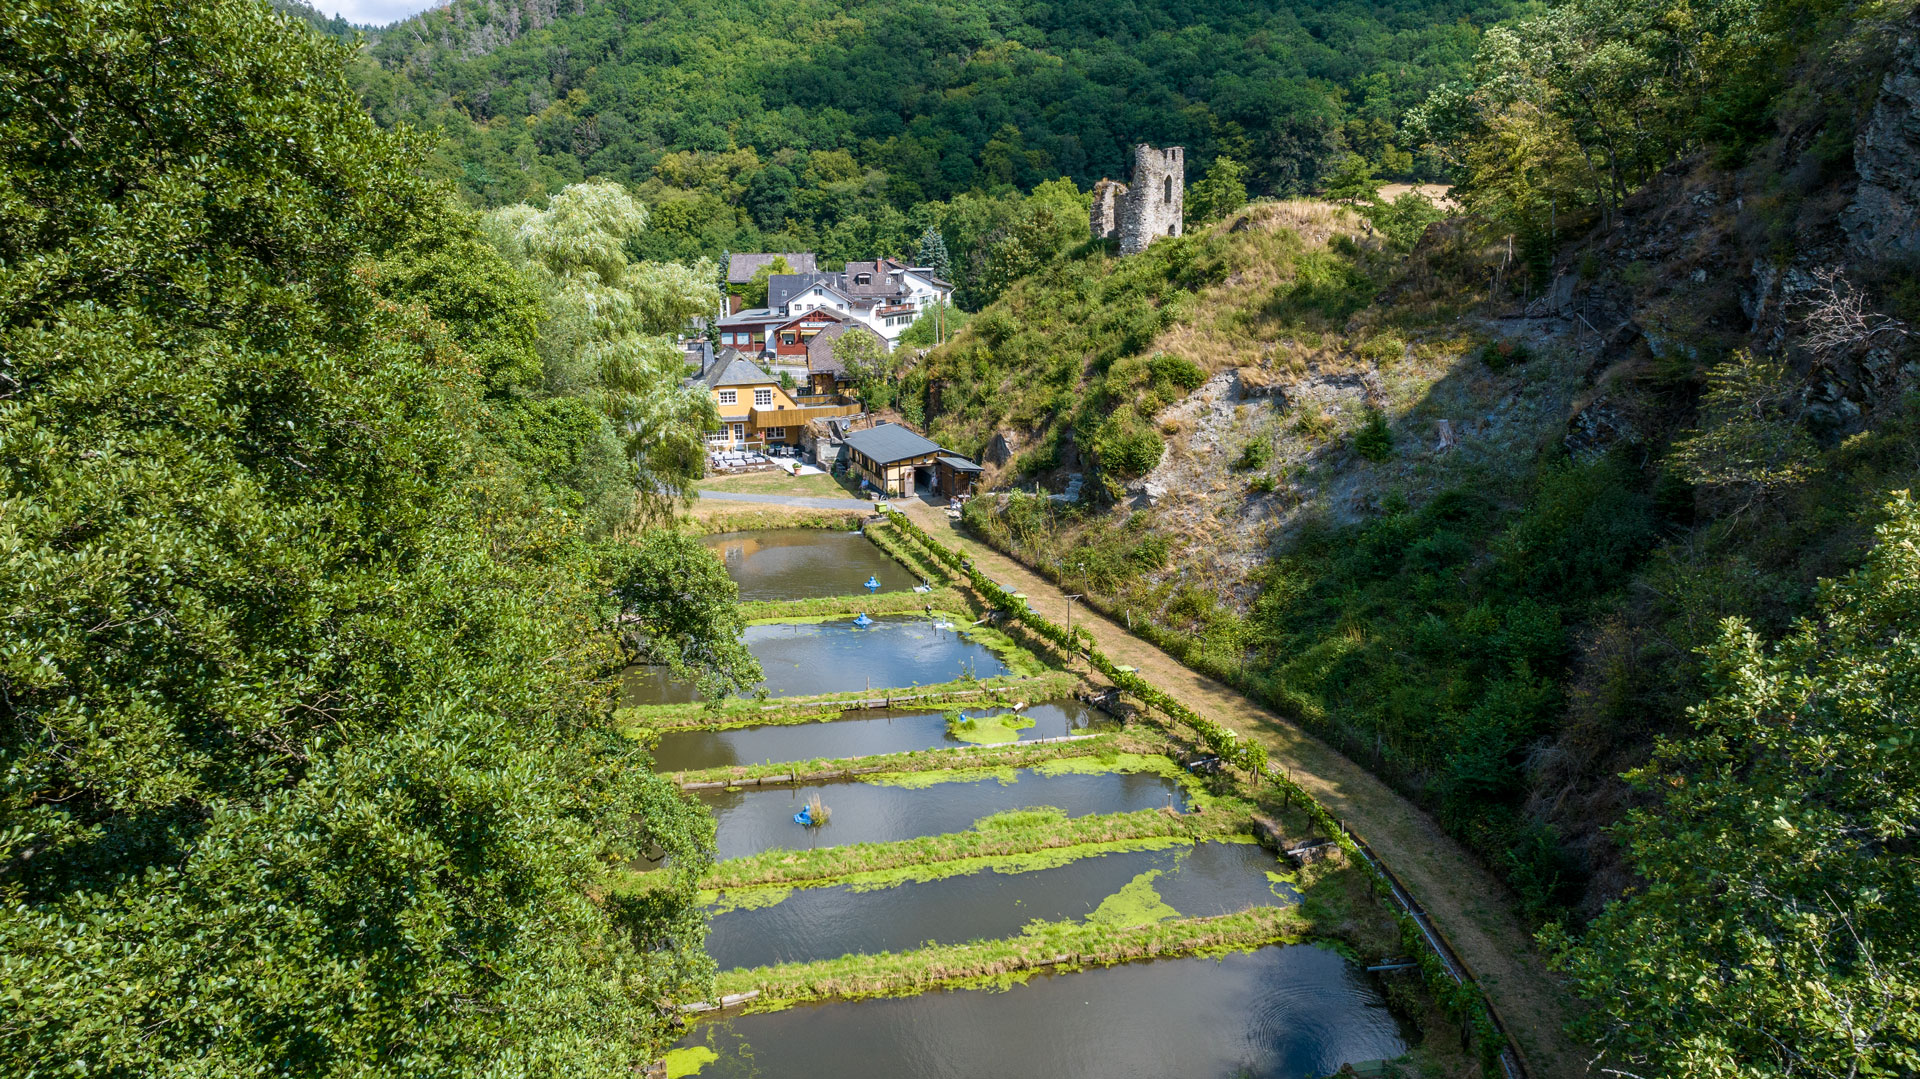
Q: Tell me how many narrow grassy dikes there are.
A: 5